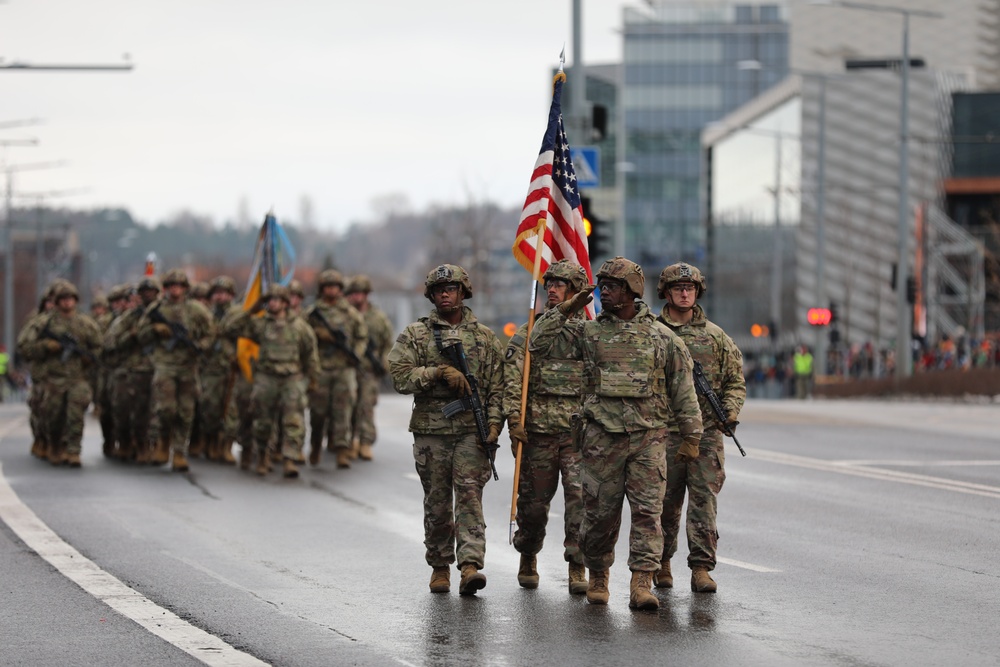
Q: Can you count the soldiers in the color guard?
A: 4